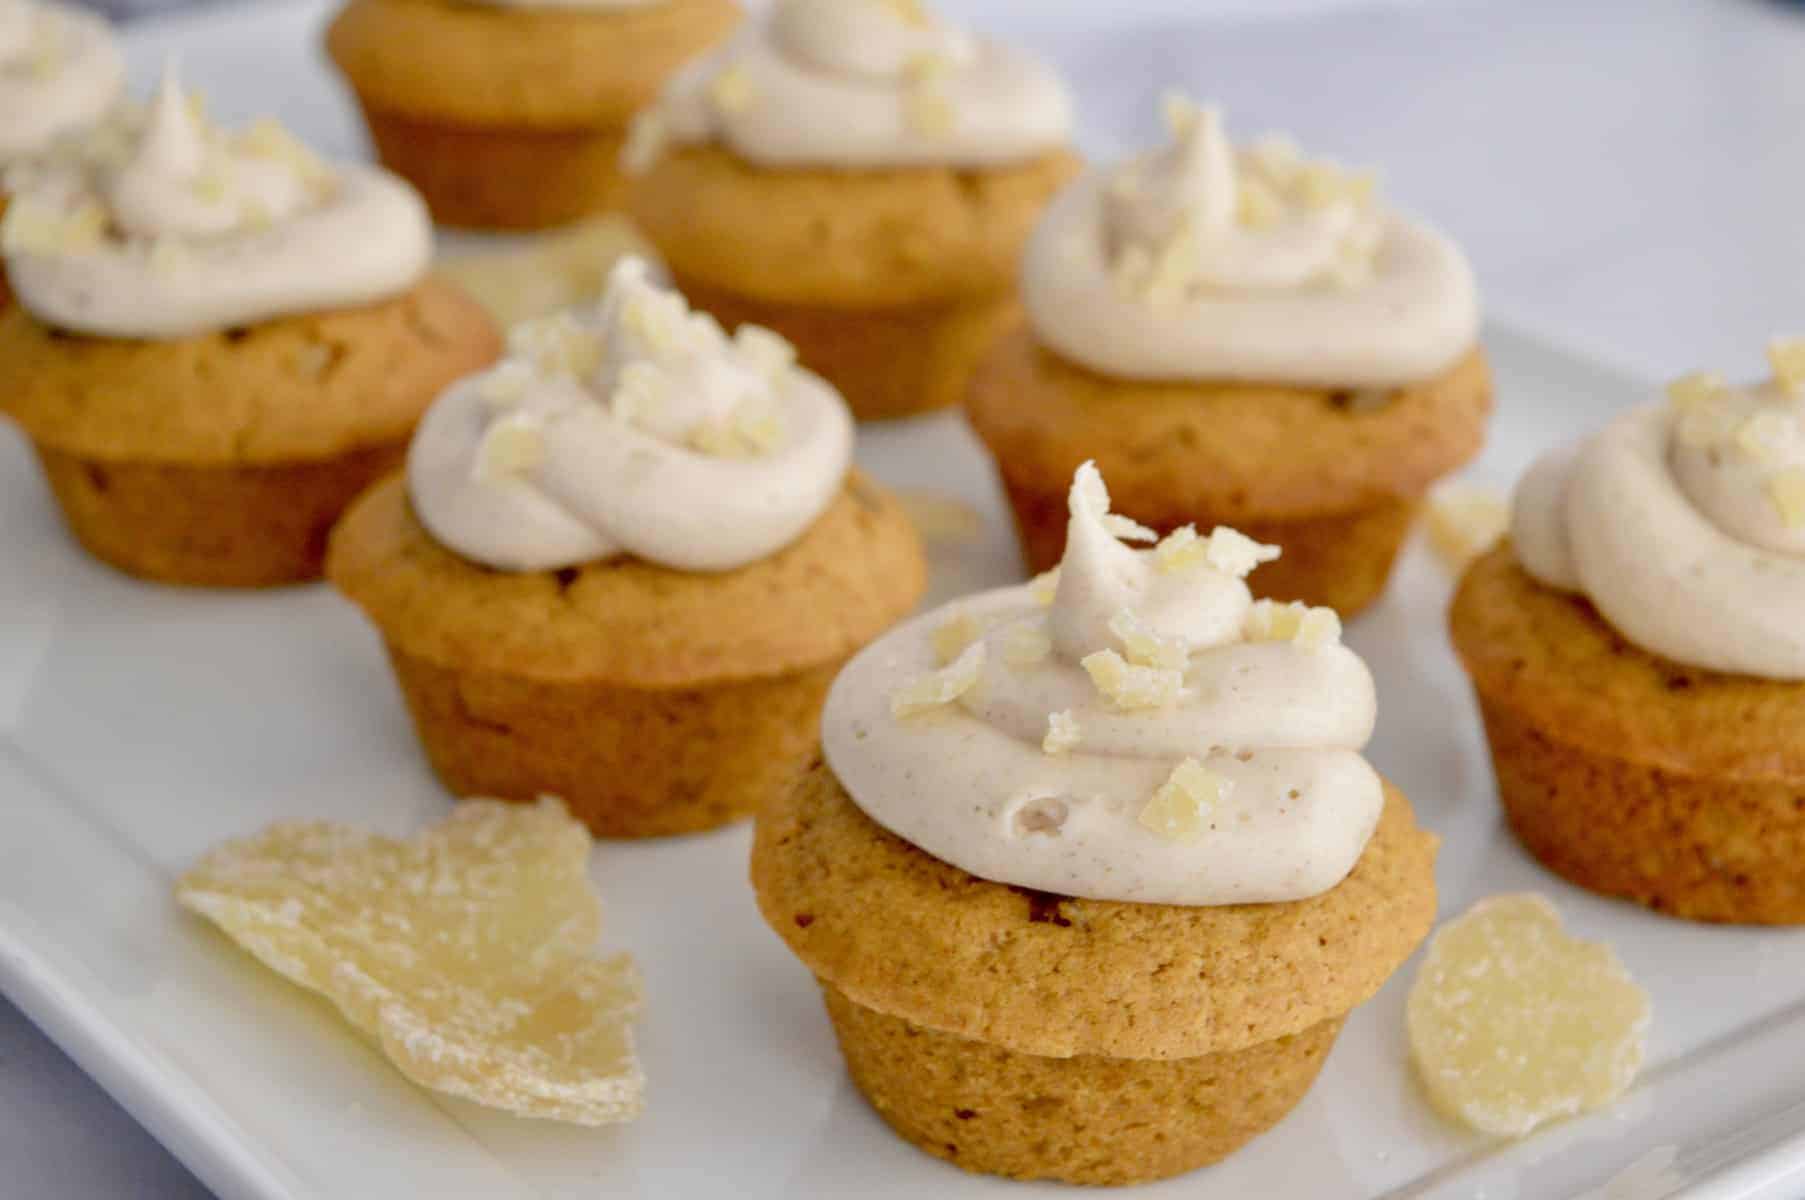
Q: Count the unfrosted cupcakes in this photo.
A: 0